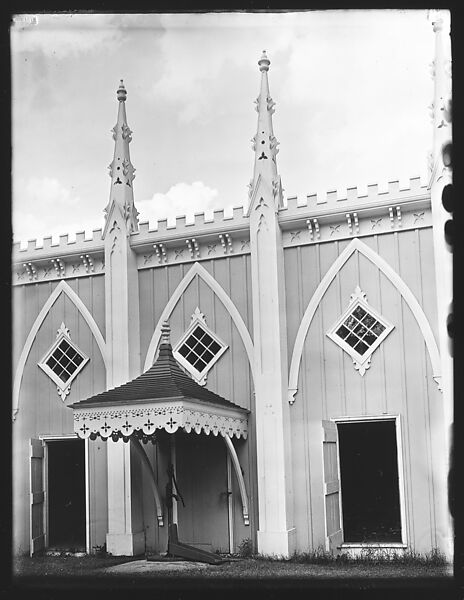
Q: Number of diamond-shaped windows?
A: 3